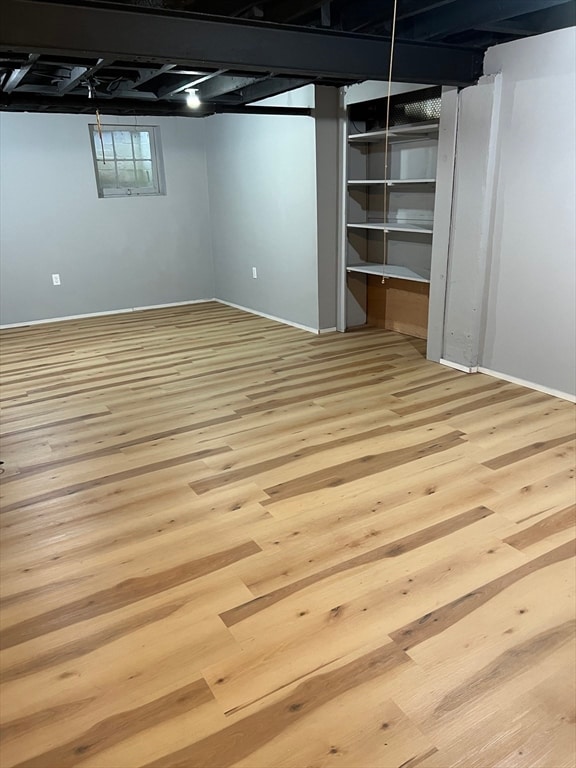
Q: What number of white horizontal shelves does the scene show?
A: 4